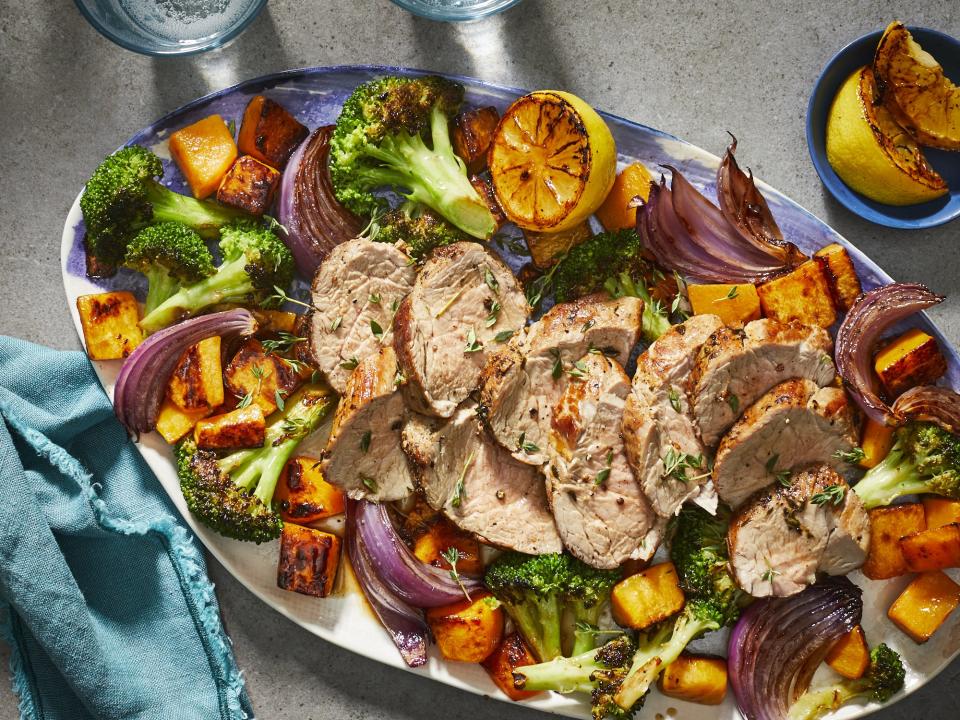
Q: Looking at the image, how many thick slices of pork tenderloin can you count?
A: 10